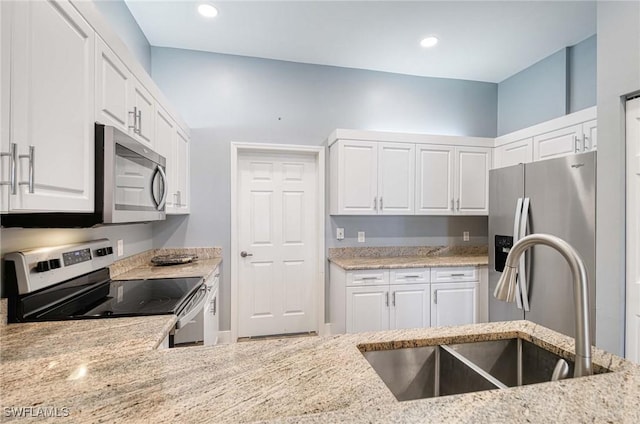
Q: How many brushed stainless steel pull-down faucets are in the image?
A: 1